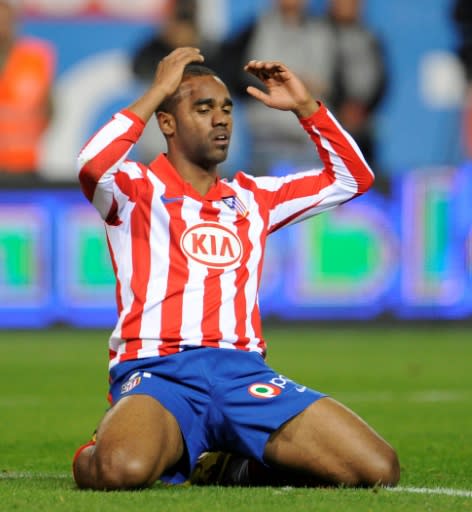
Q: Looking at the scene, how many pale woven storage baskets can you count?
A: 0